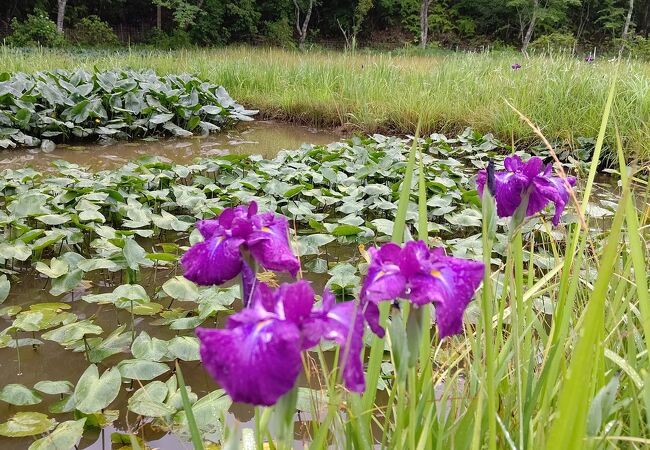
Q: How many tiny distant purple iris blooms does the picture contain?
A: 2